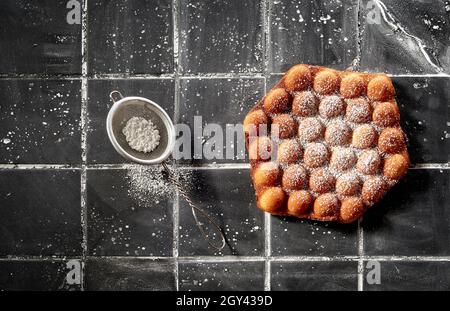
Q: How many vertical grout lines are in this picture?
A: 4